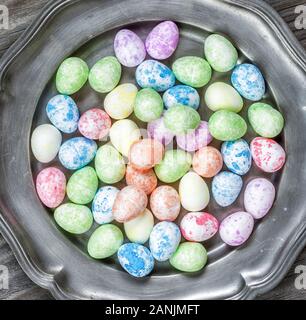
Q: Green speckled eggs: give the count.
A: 14